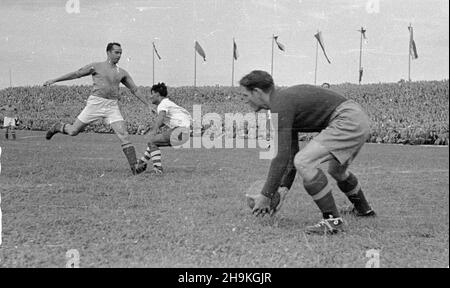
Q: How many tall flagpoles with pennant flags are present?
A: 7